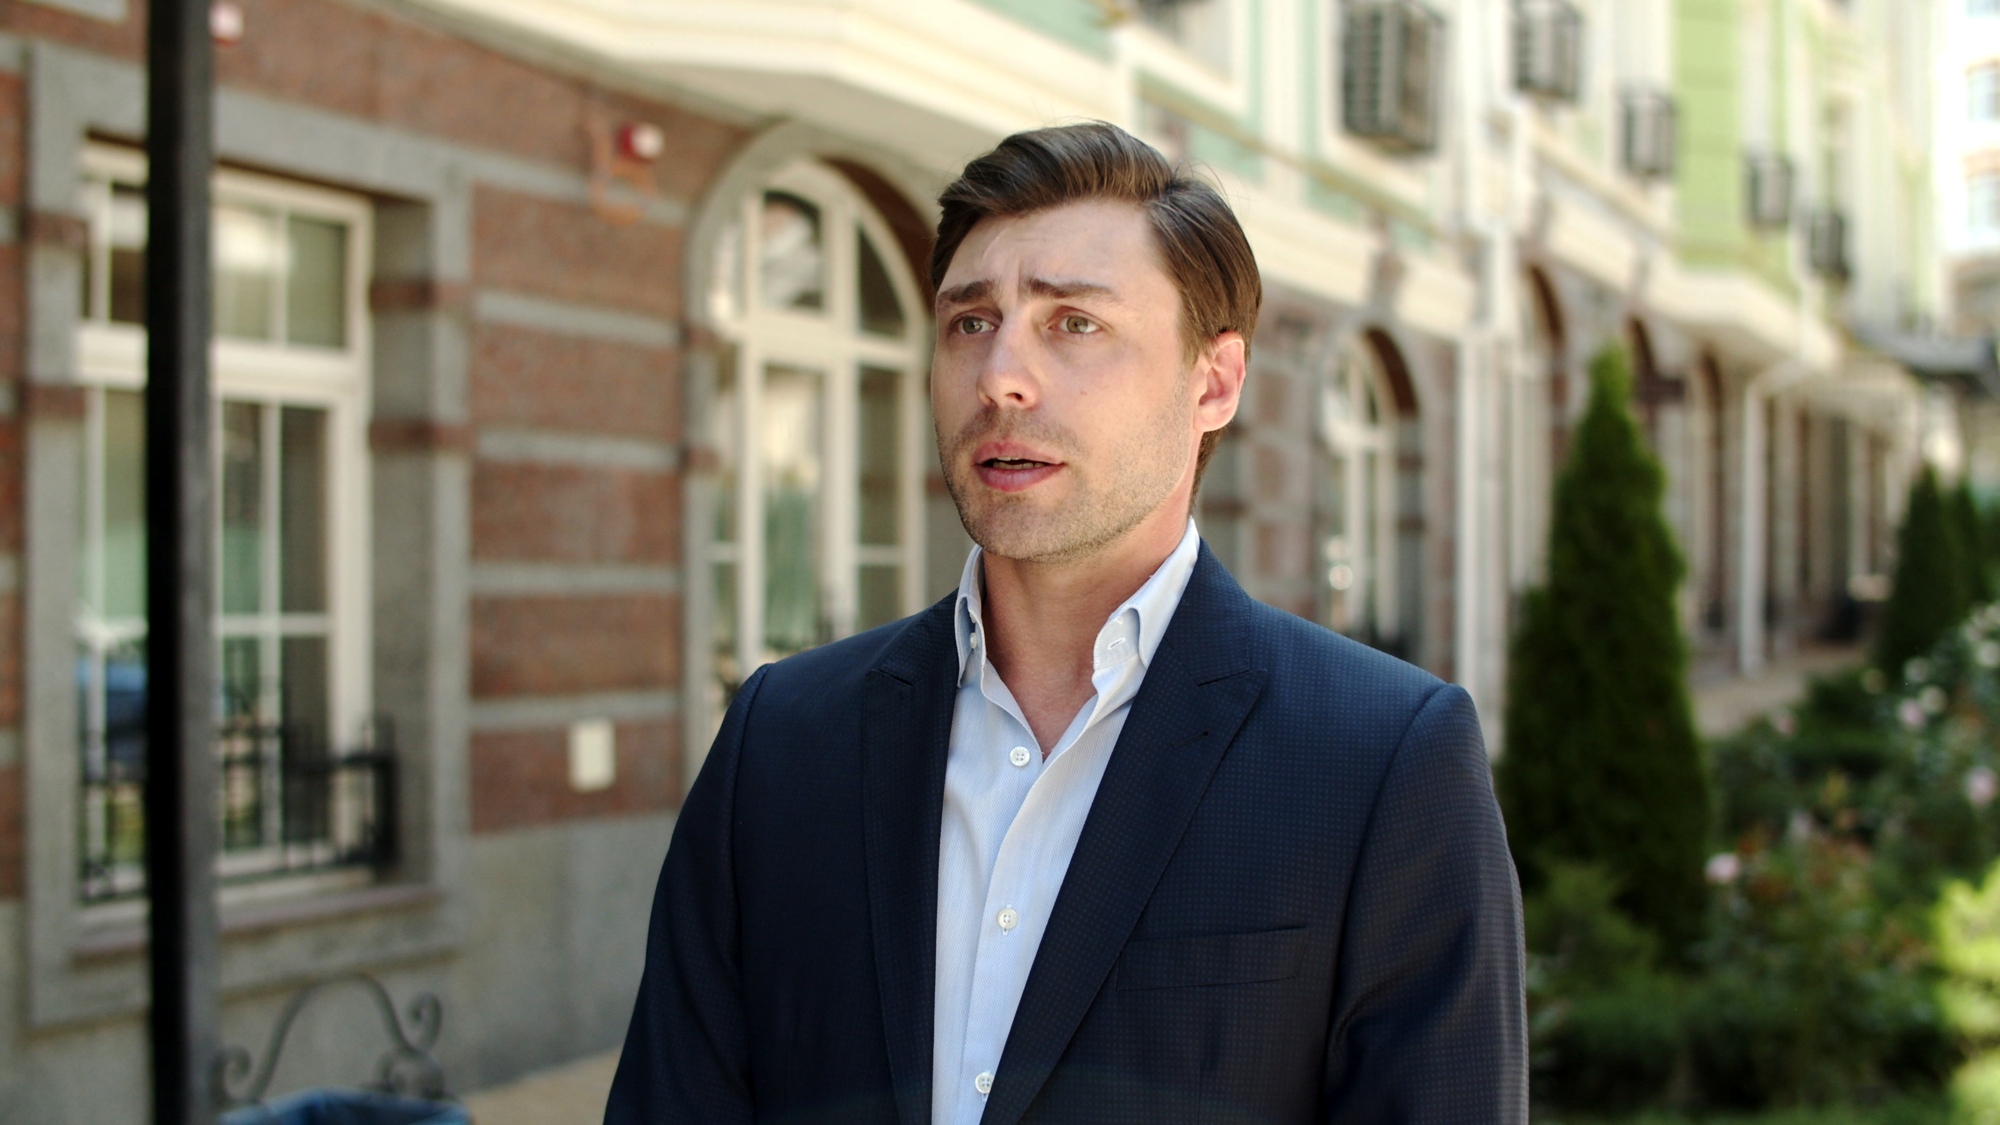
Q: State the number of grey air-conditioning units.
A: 5